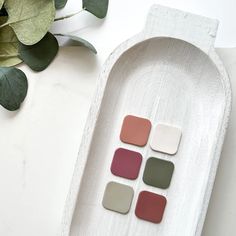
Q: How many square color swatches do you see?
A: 6